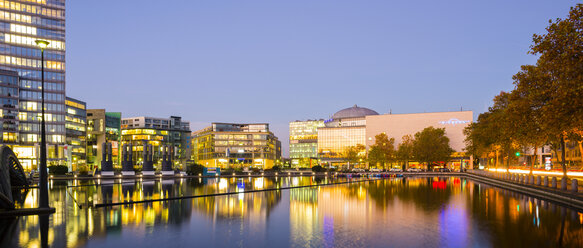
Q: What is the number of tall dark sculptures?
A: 4